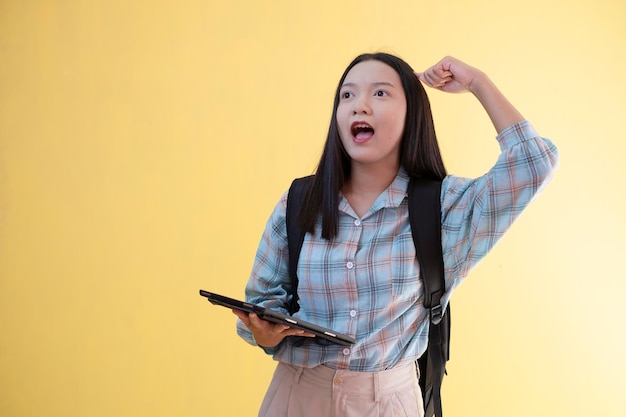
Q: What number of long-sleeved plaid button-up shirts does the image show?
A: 1